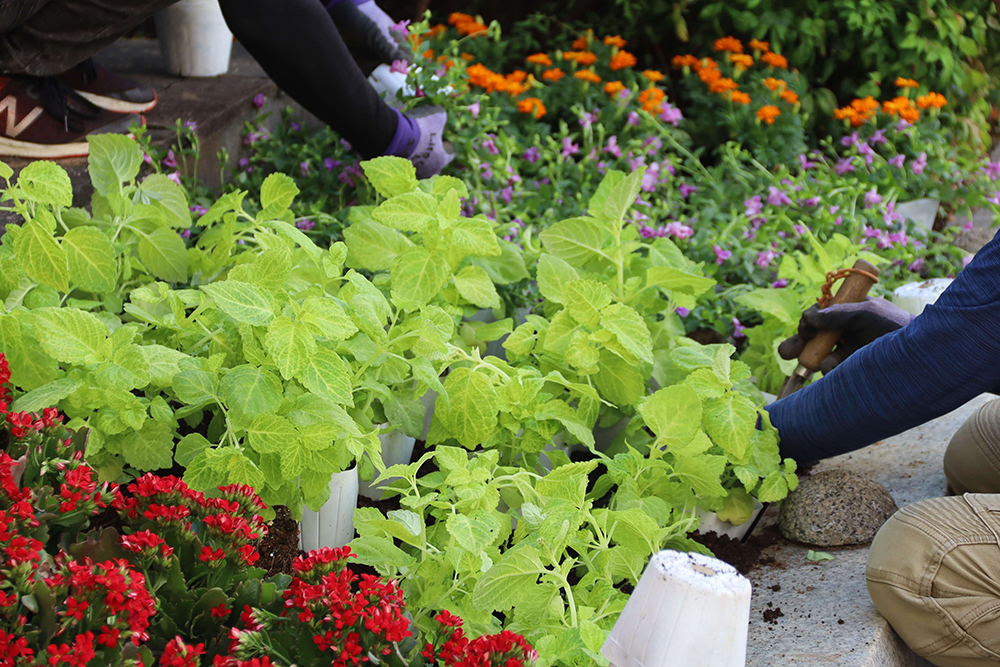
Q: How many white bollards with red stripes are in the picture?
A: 0